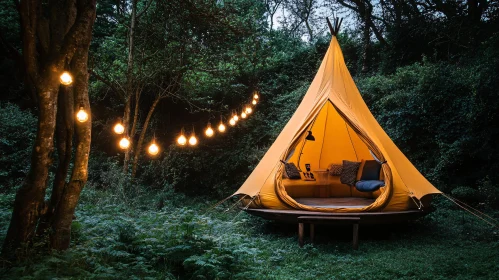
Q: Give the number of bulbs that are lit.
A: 15